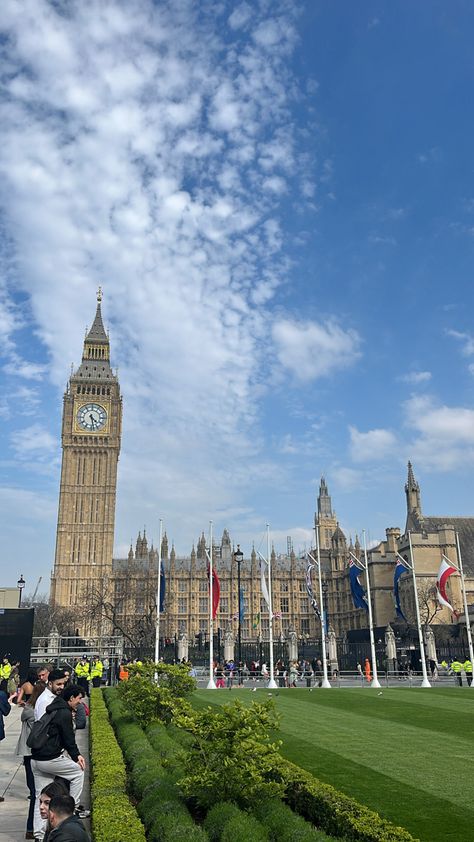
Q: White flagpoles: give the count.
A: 7